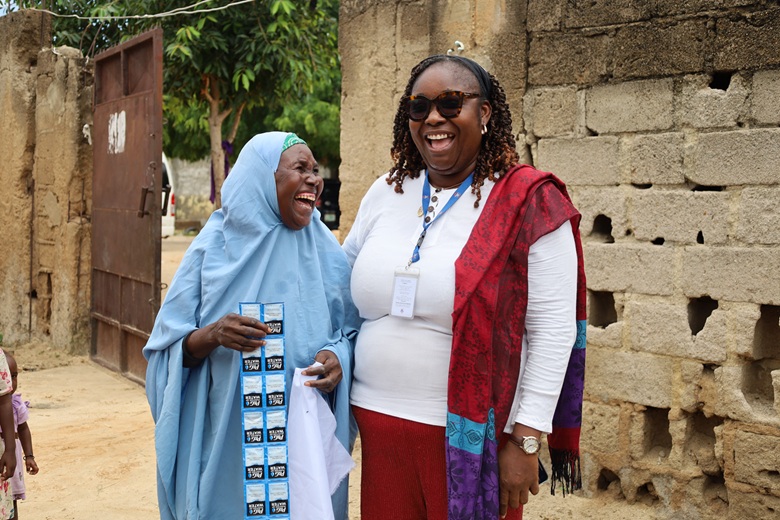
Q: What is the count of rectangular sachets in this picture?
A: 12